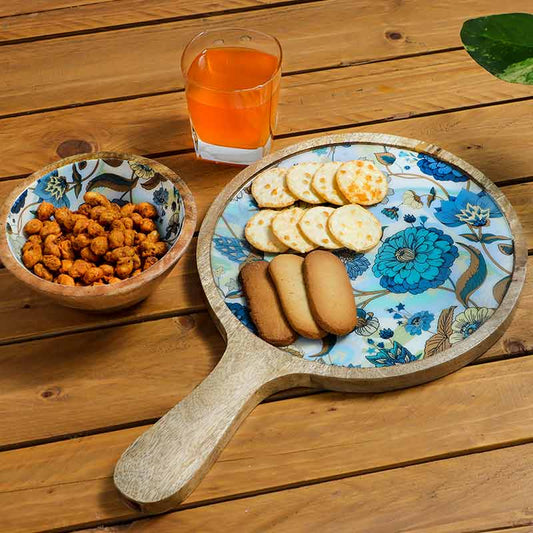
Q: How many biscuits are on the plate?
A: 11